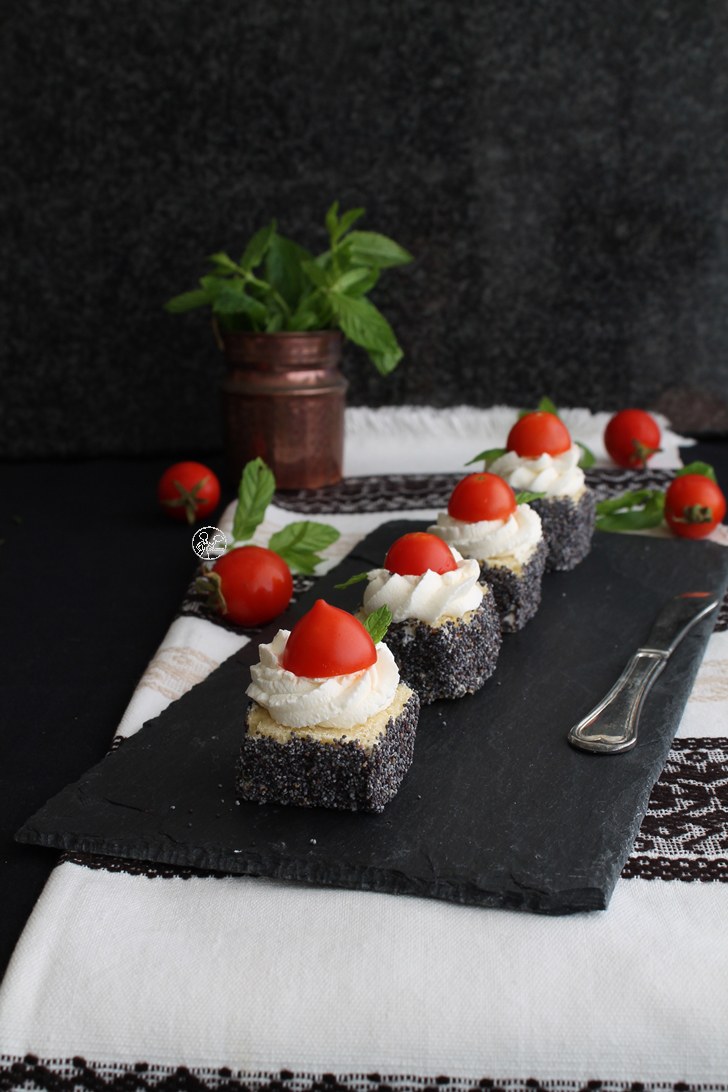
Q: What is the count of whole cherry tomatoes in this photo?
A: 4